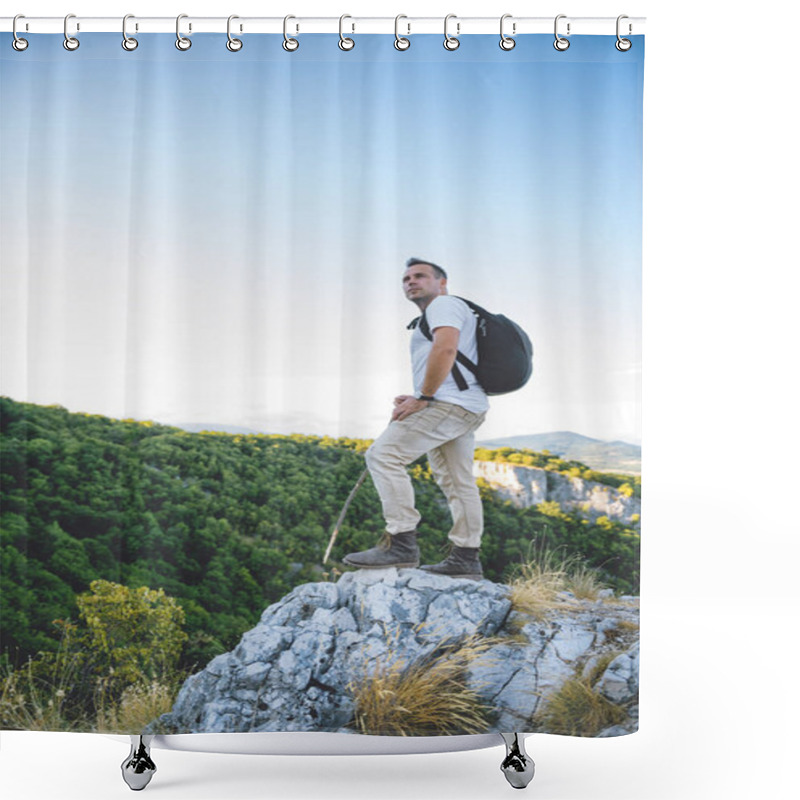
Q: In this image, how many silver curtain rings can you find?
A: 12